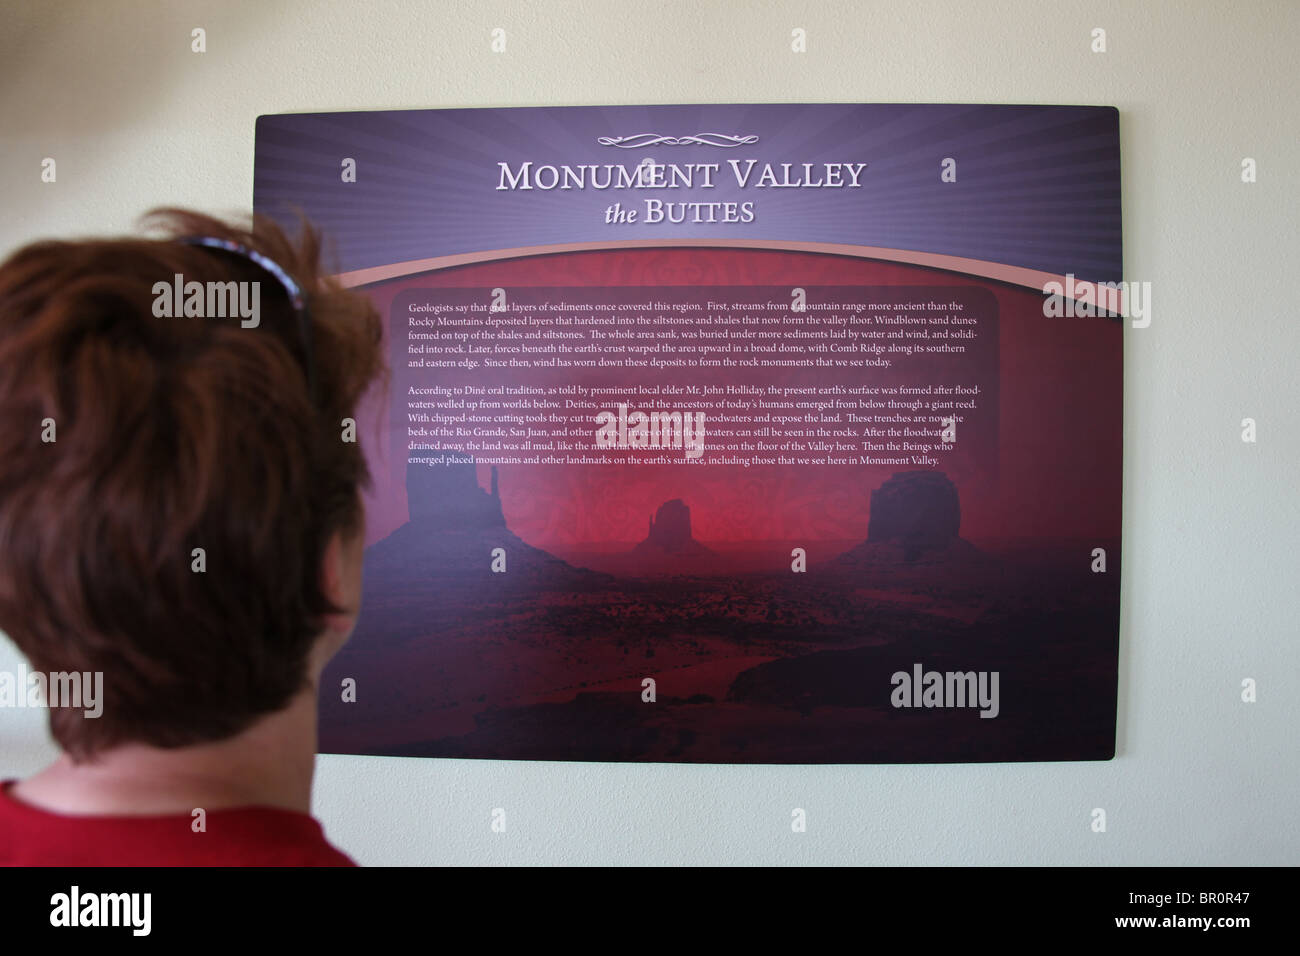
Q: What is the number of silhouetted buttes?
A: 3